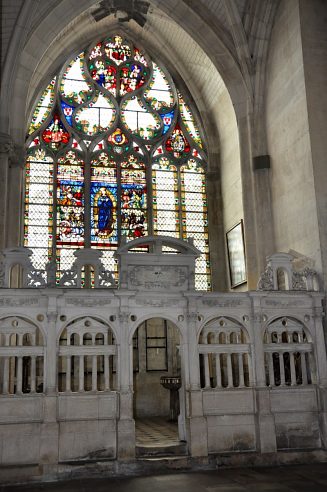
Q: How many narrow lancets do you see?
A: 6